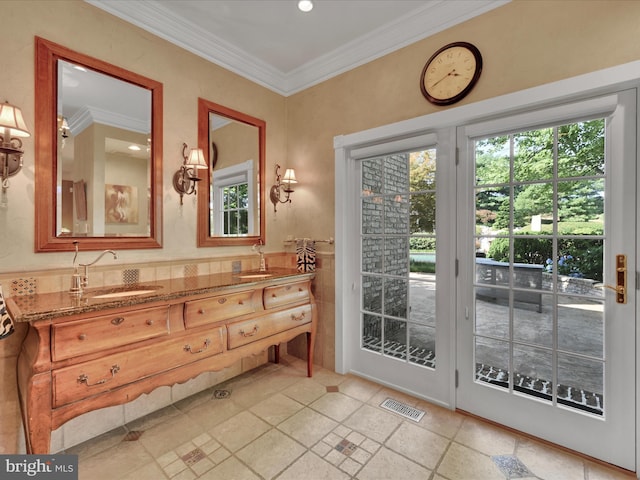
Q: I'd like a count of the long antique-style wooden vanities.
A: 1